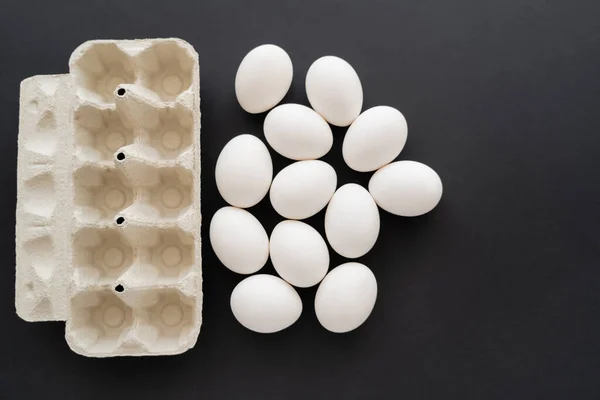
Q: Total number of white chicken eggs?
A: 12